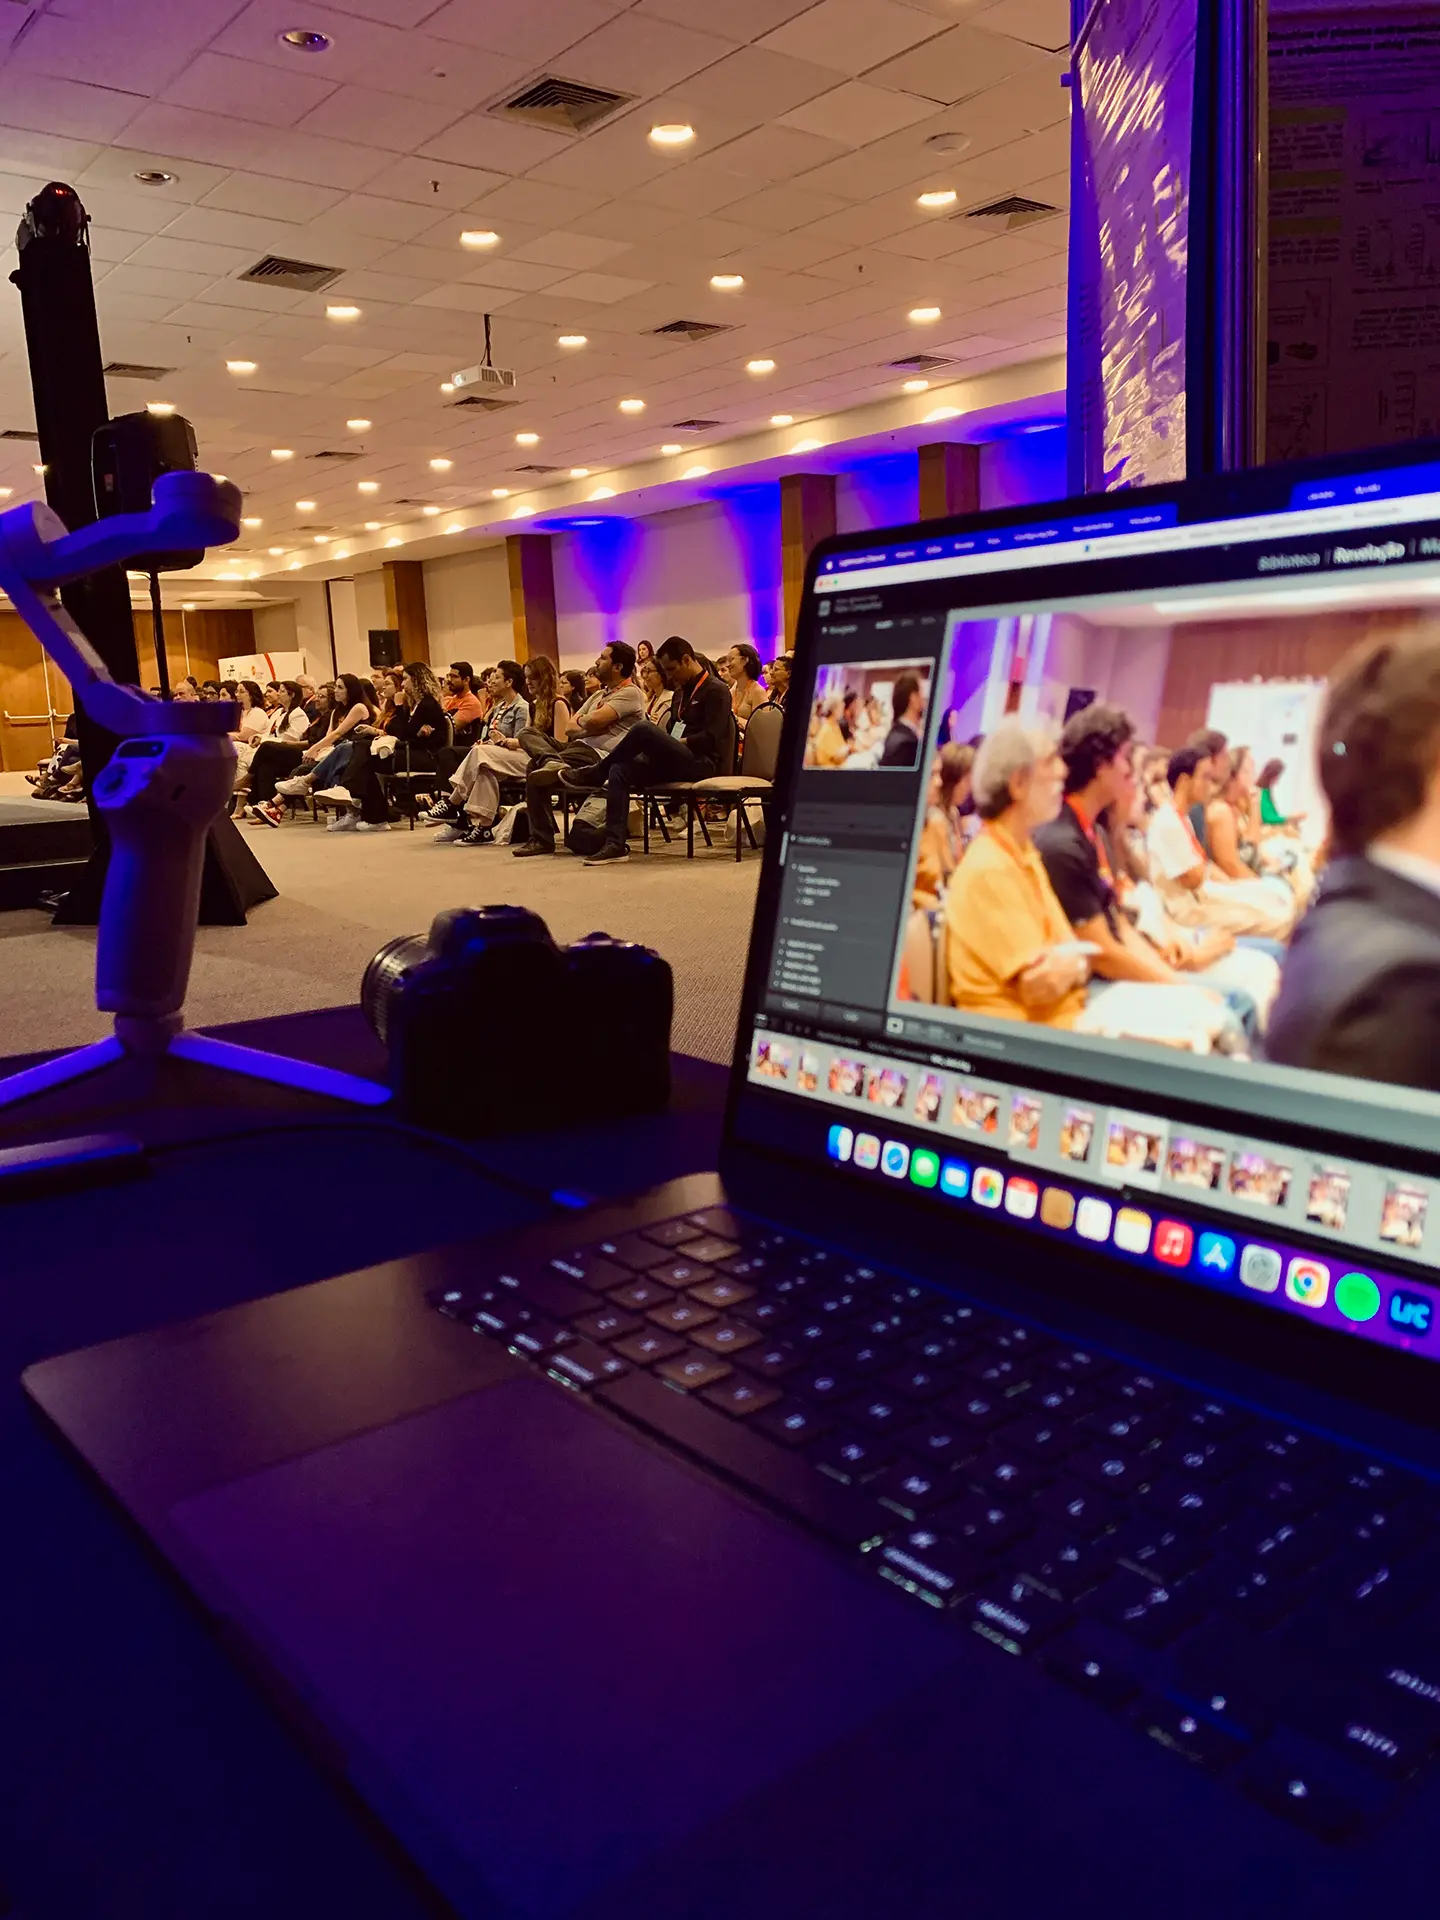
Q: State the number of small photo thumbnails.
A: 13